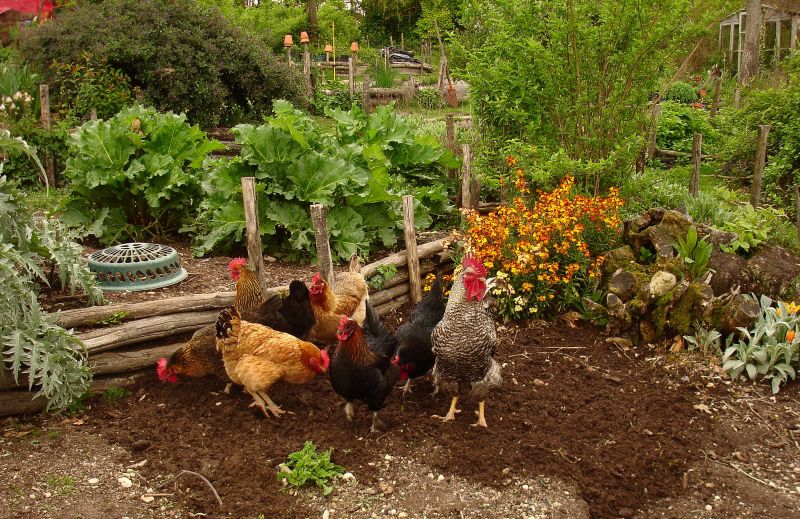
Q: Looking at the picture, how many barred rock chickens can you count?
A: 1